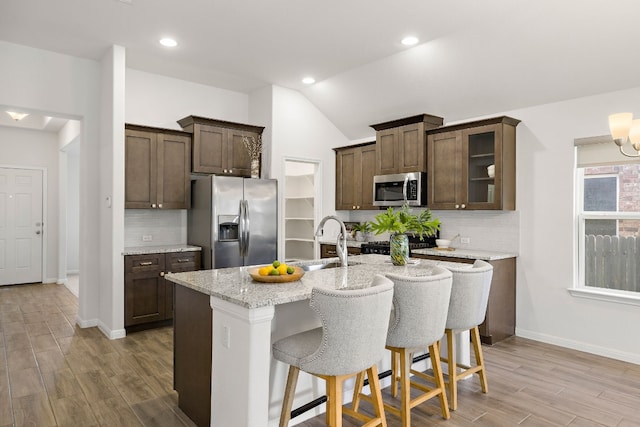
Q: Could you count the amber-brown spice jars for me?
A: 0